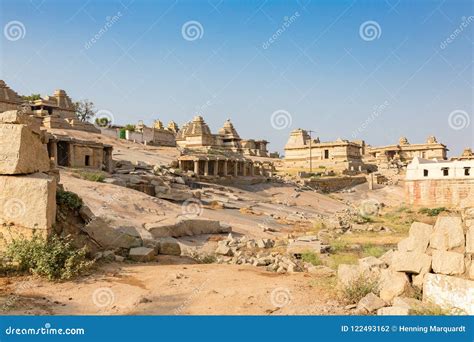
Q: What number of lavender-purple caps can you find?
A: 0